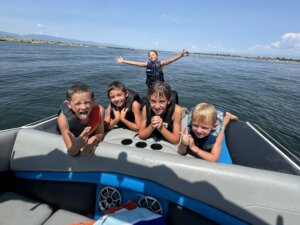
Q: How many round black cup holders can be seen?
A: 3